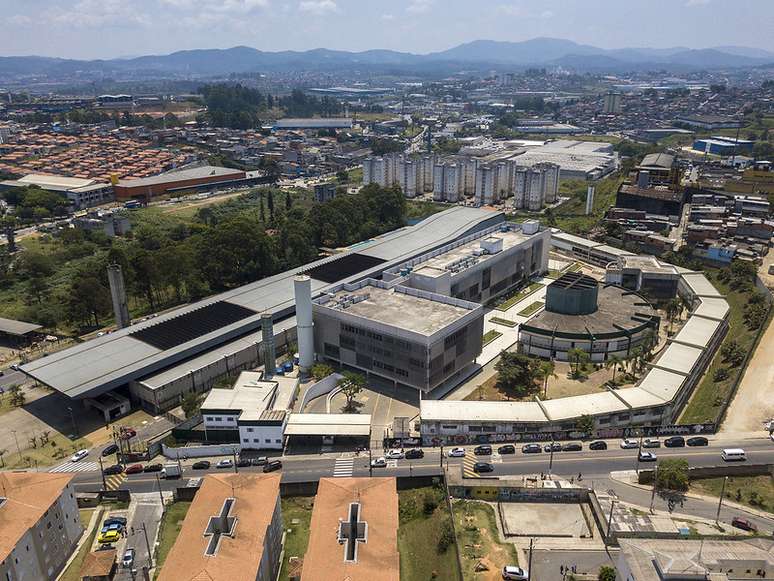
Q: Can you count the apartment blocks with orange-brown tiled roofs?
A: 3